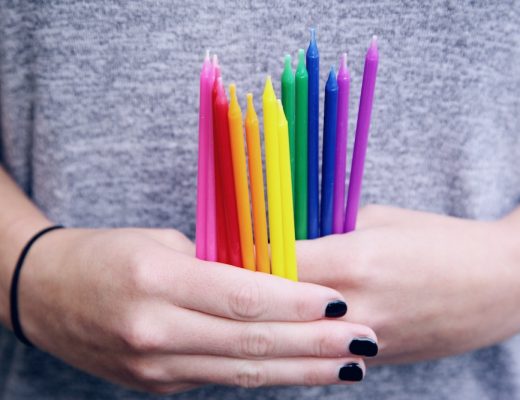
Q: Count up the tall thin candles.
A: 14